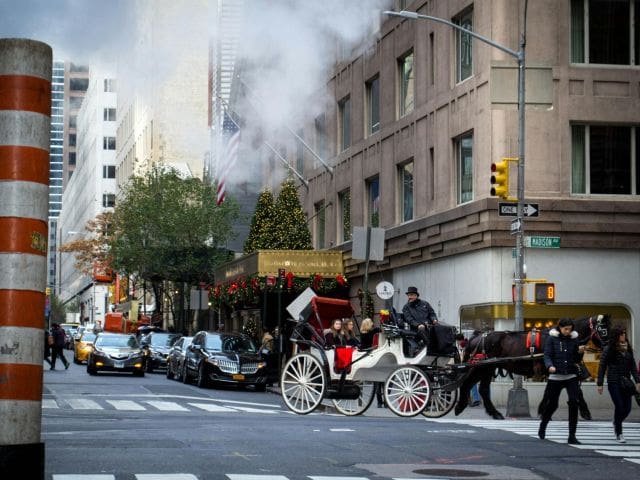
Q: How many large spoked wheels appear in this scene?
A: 4